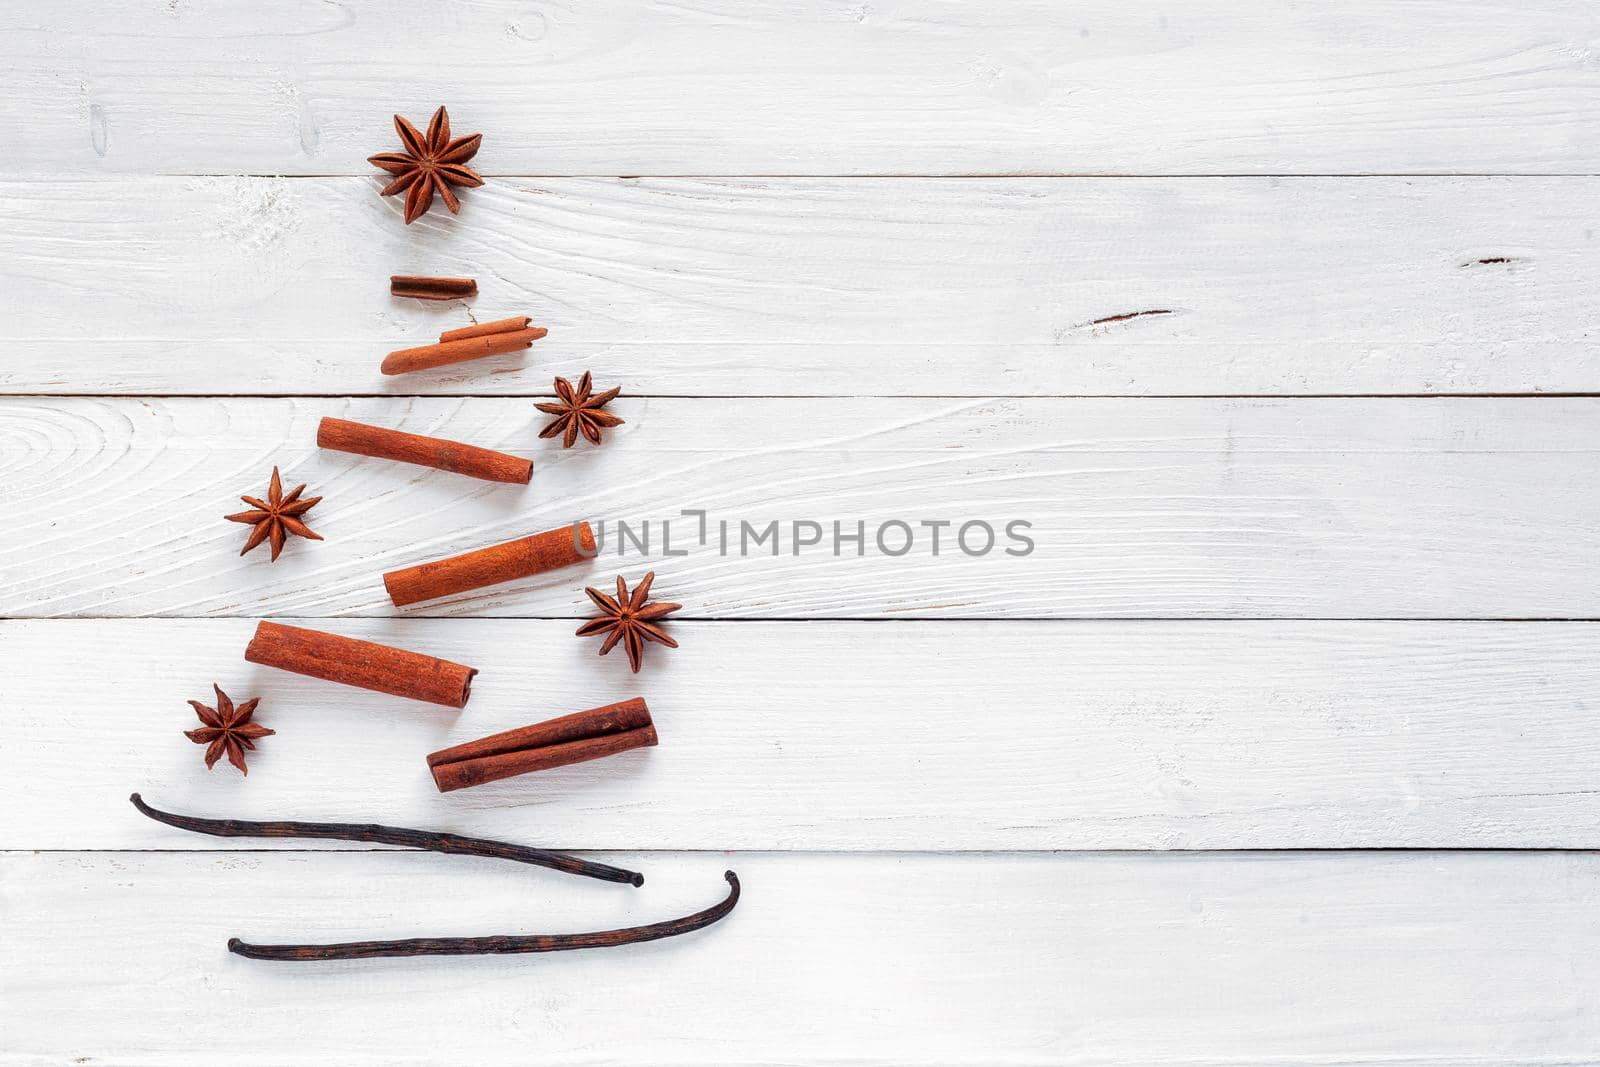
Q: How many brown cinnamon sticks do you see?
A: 6